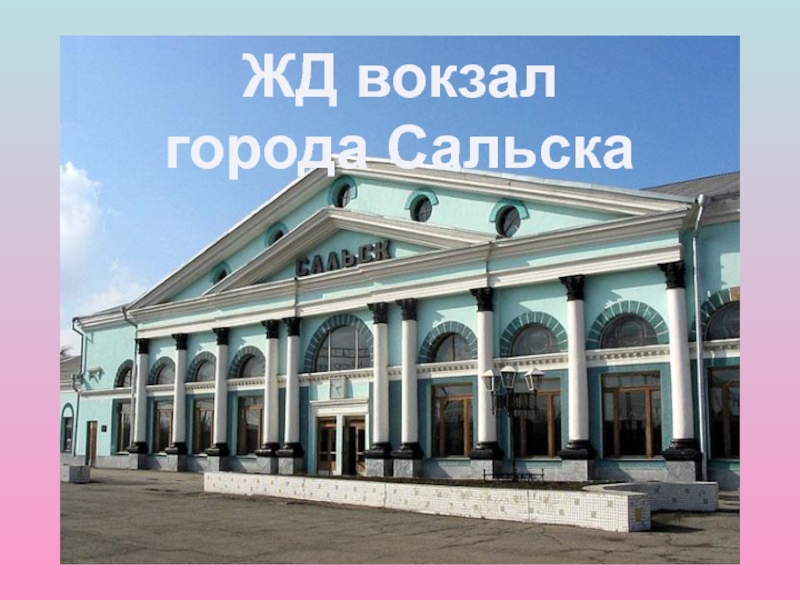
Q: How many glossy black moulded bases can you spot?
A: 10